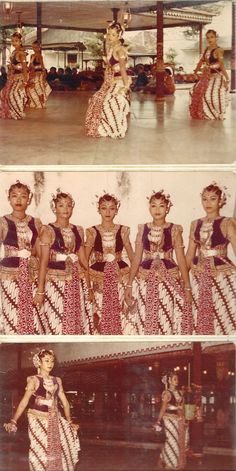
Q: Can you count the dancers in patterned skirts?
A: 11